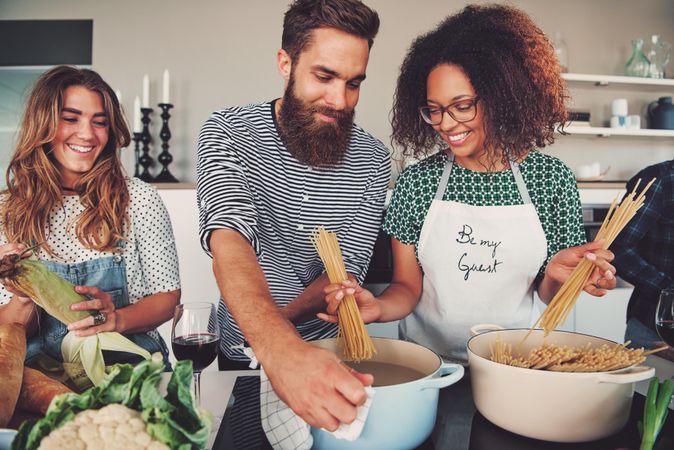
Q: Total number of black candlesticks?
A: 3